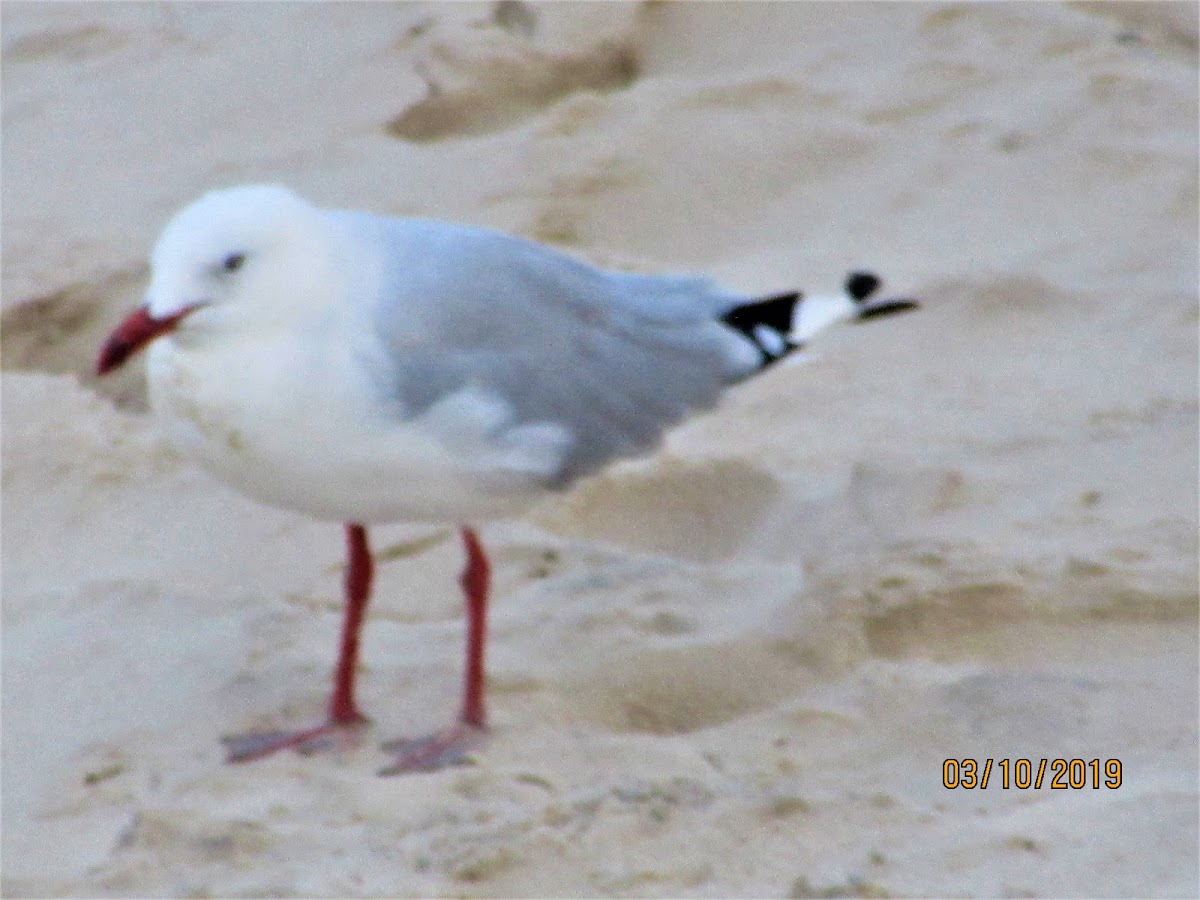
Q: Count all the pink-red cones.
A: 0